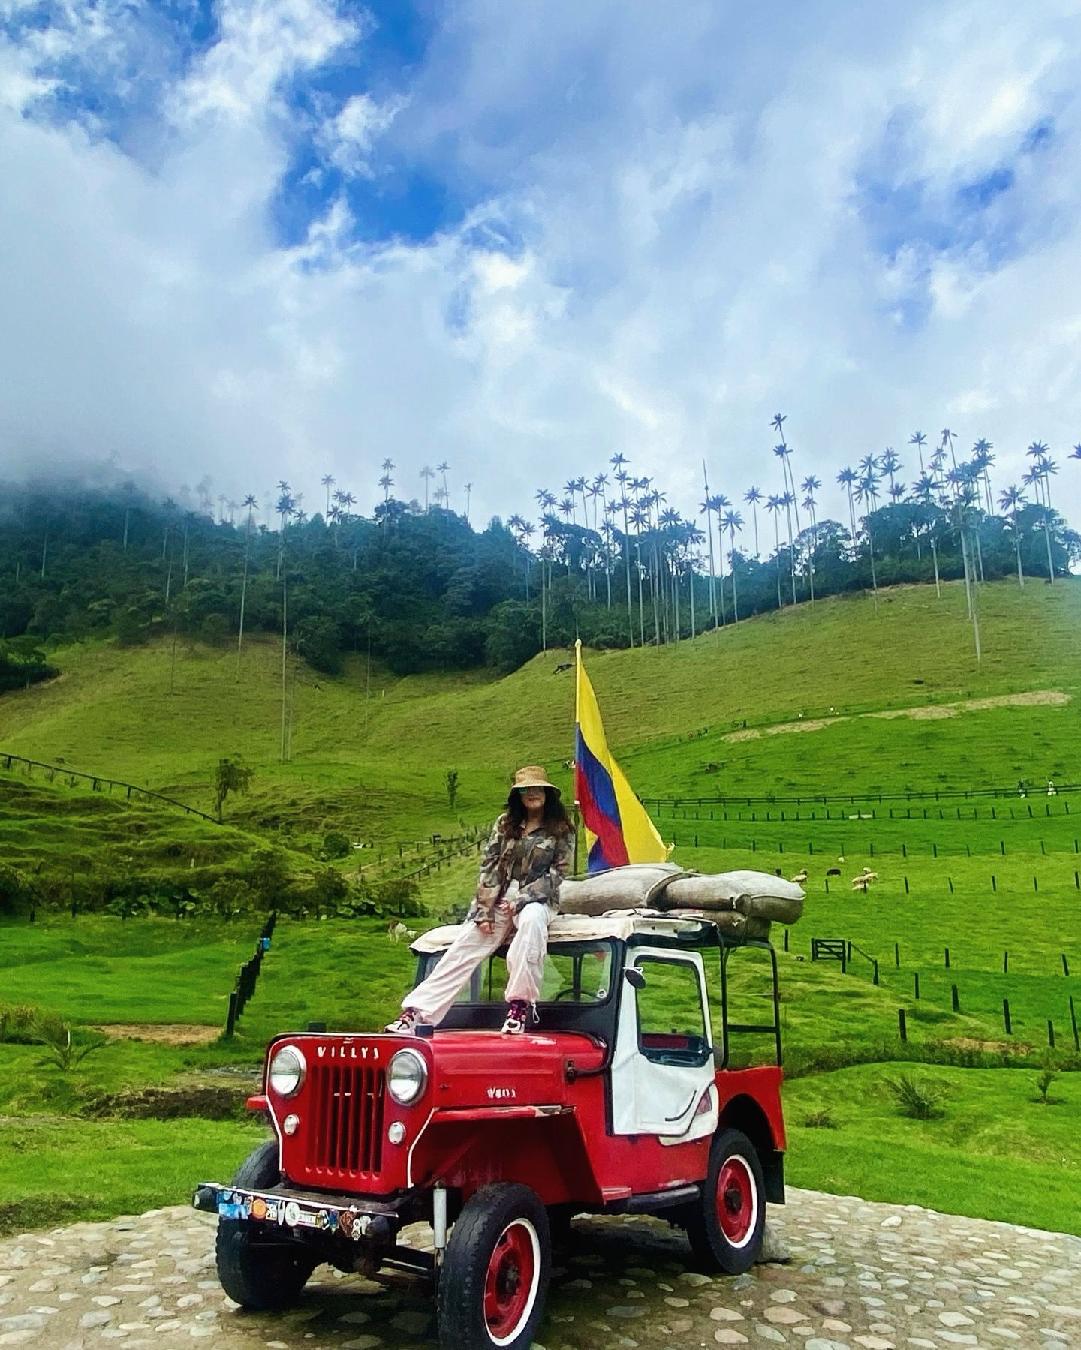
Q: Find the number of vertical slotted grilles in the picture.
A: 7